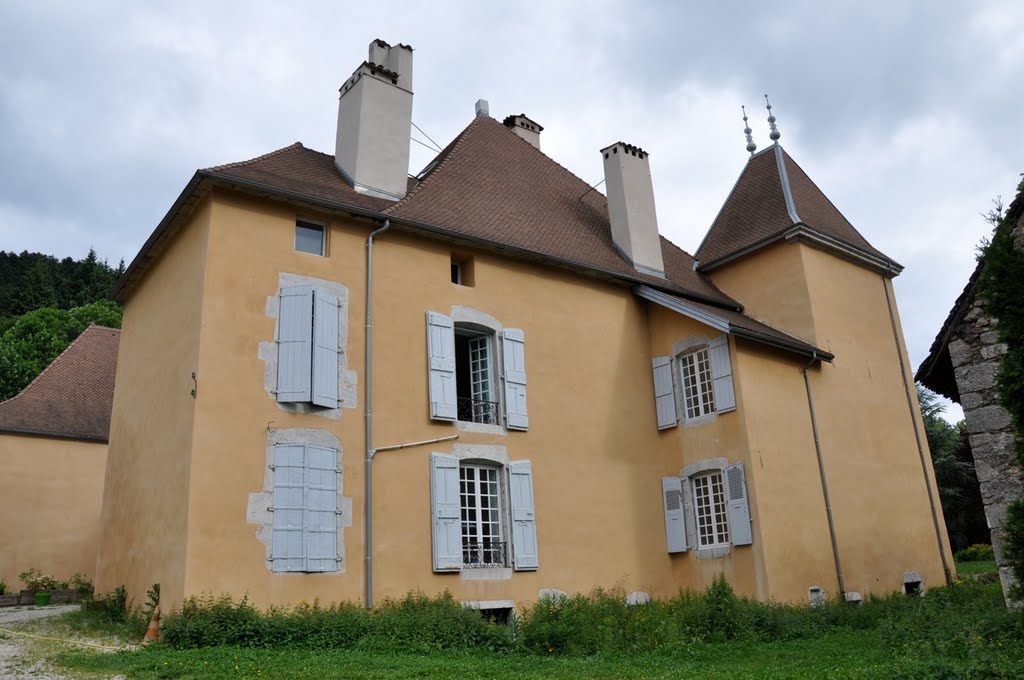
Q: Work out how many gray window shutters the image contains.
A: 12